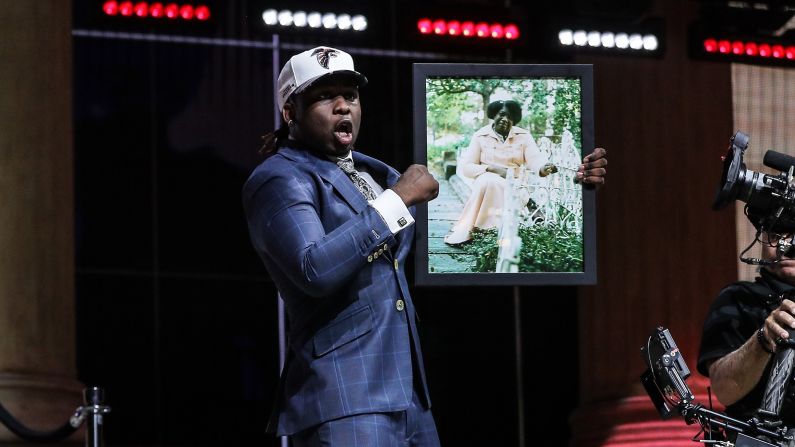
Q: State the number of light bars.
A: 5